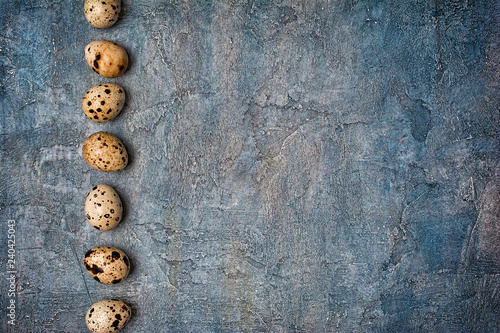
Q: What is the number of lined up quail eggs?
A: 7